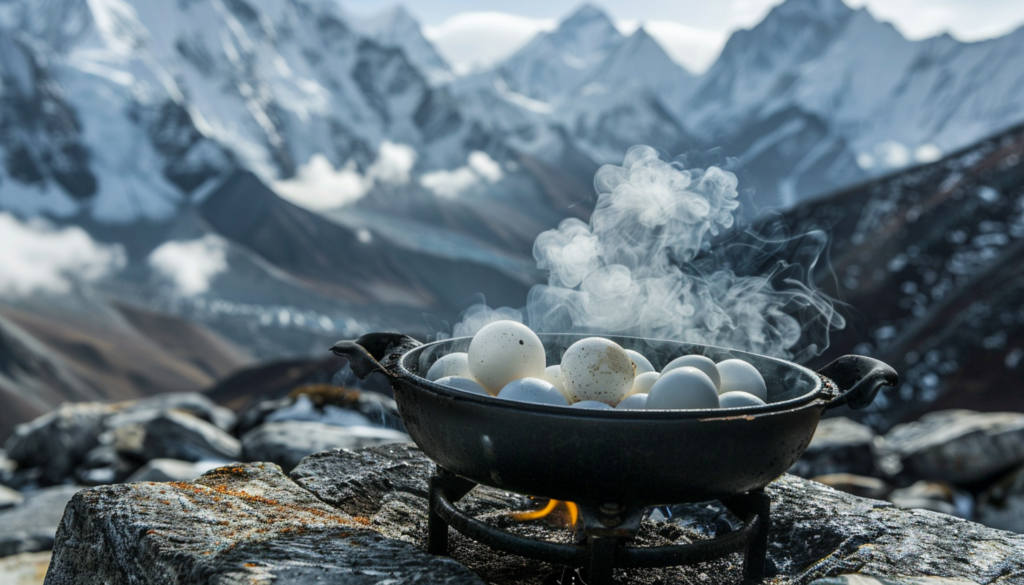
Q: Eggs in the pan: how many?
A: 14